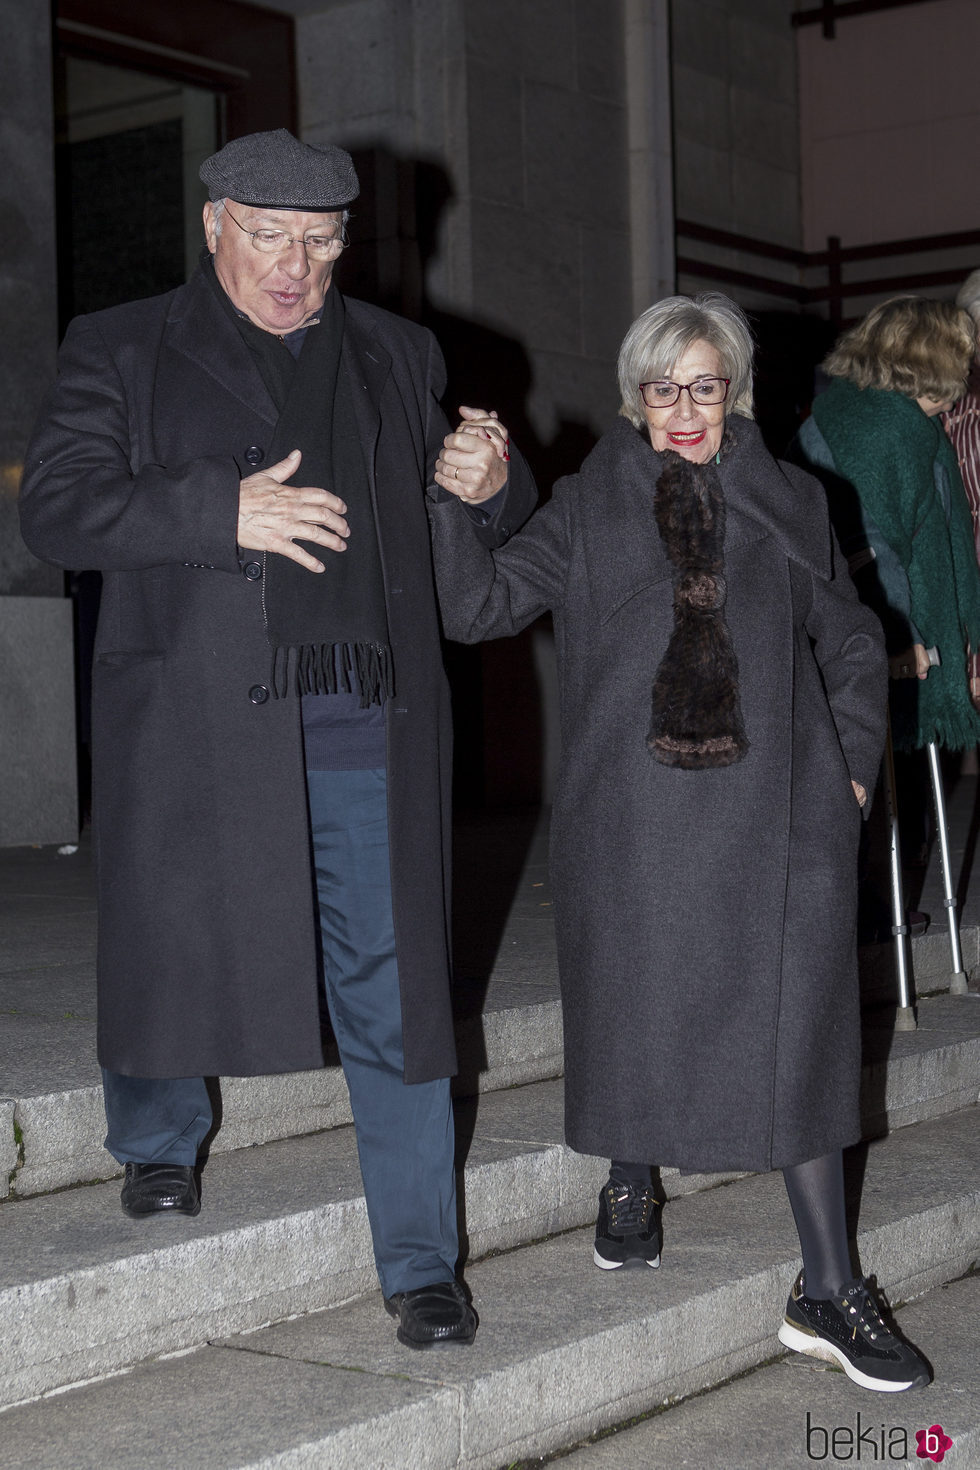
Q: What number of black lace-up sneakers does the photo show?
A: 2